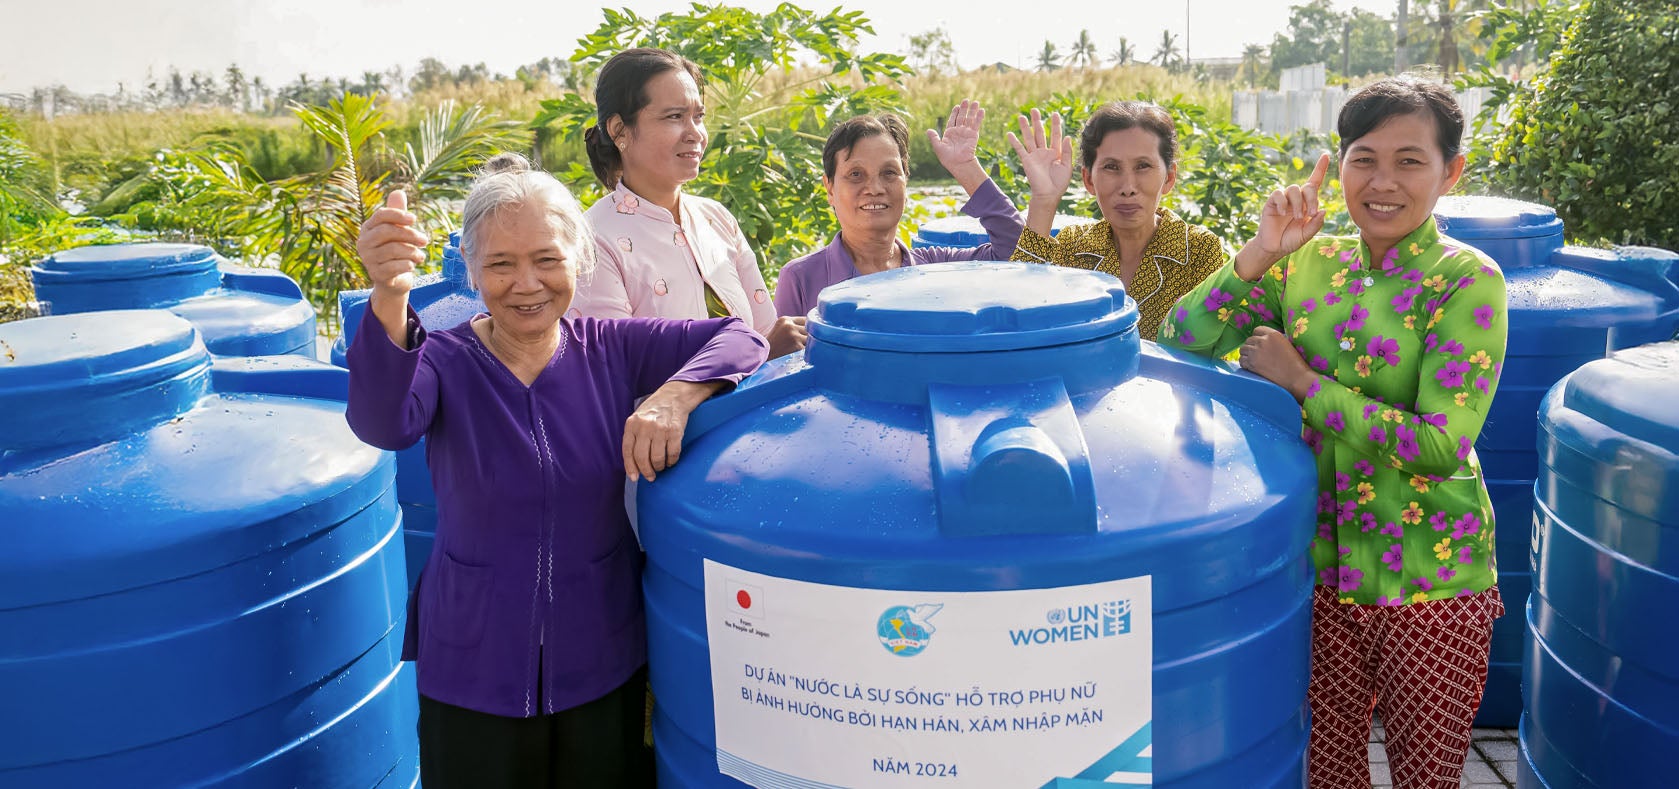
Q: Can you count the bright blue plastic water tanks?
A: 7